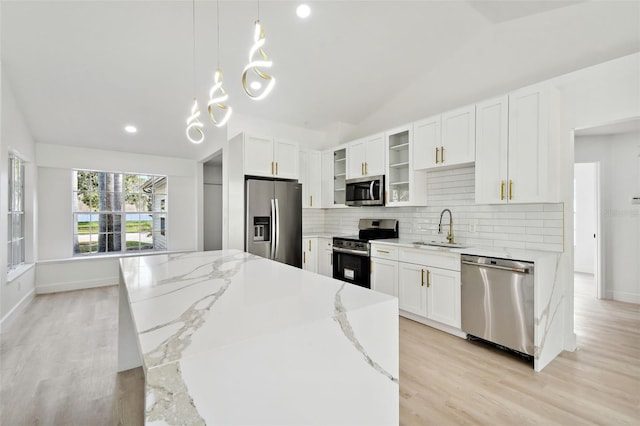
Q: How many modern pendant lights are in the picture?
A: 3